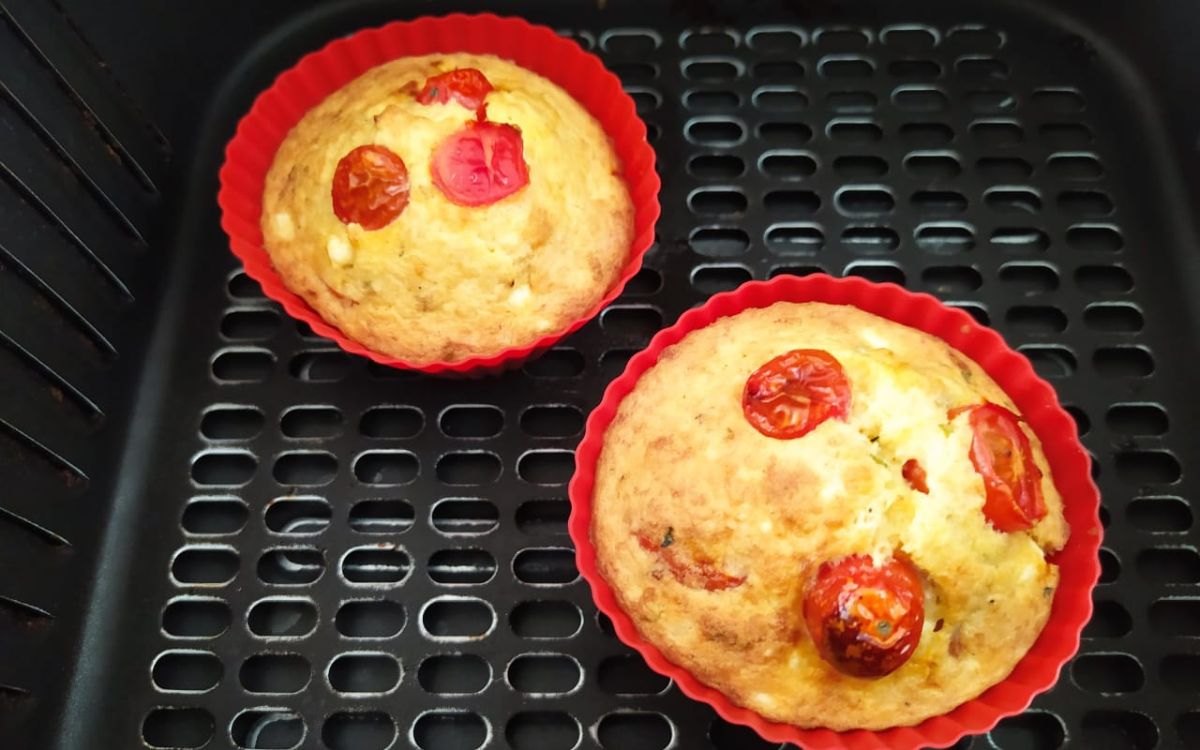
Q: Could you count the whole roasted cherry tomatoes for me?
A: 1